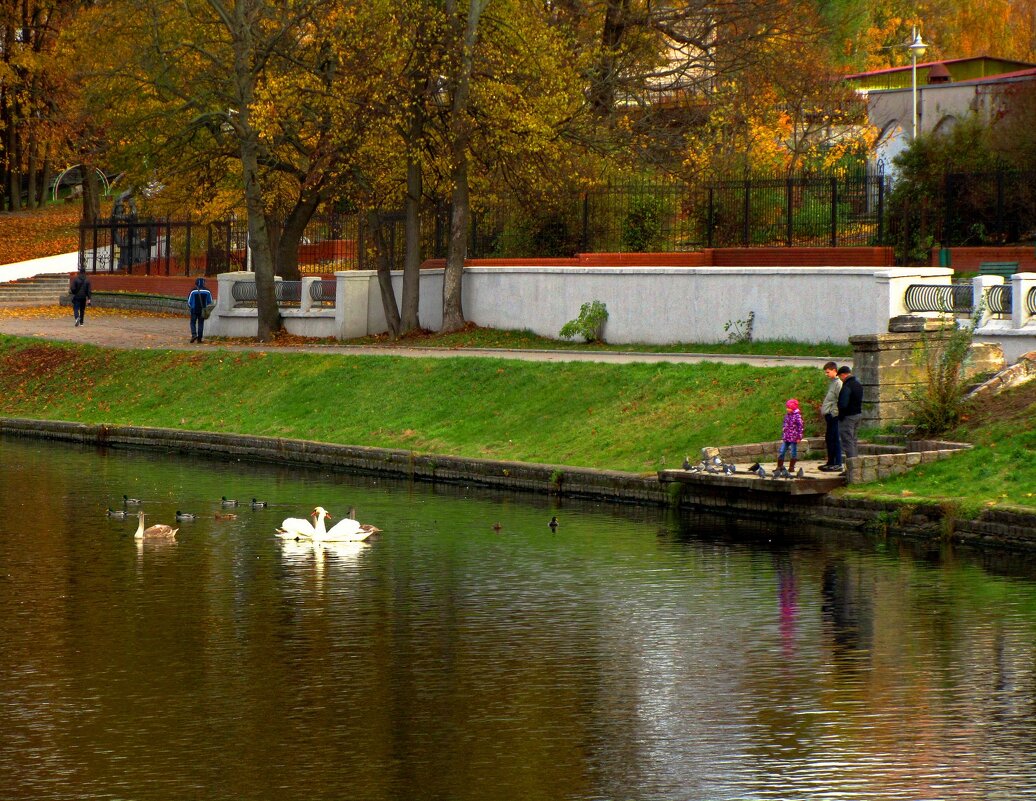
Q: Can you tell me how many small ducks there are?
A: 8